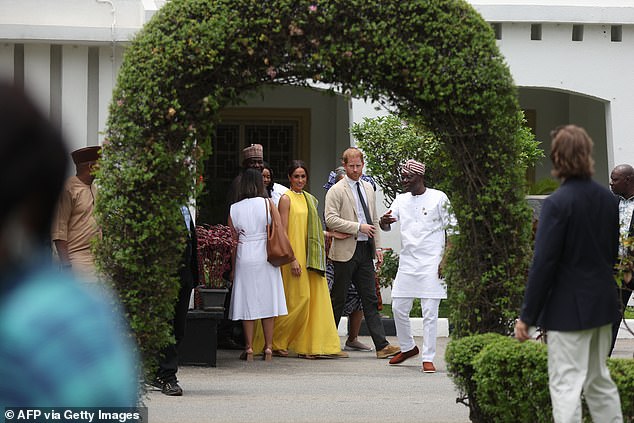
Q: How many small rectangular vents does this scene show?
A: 4